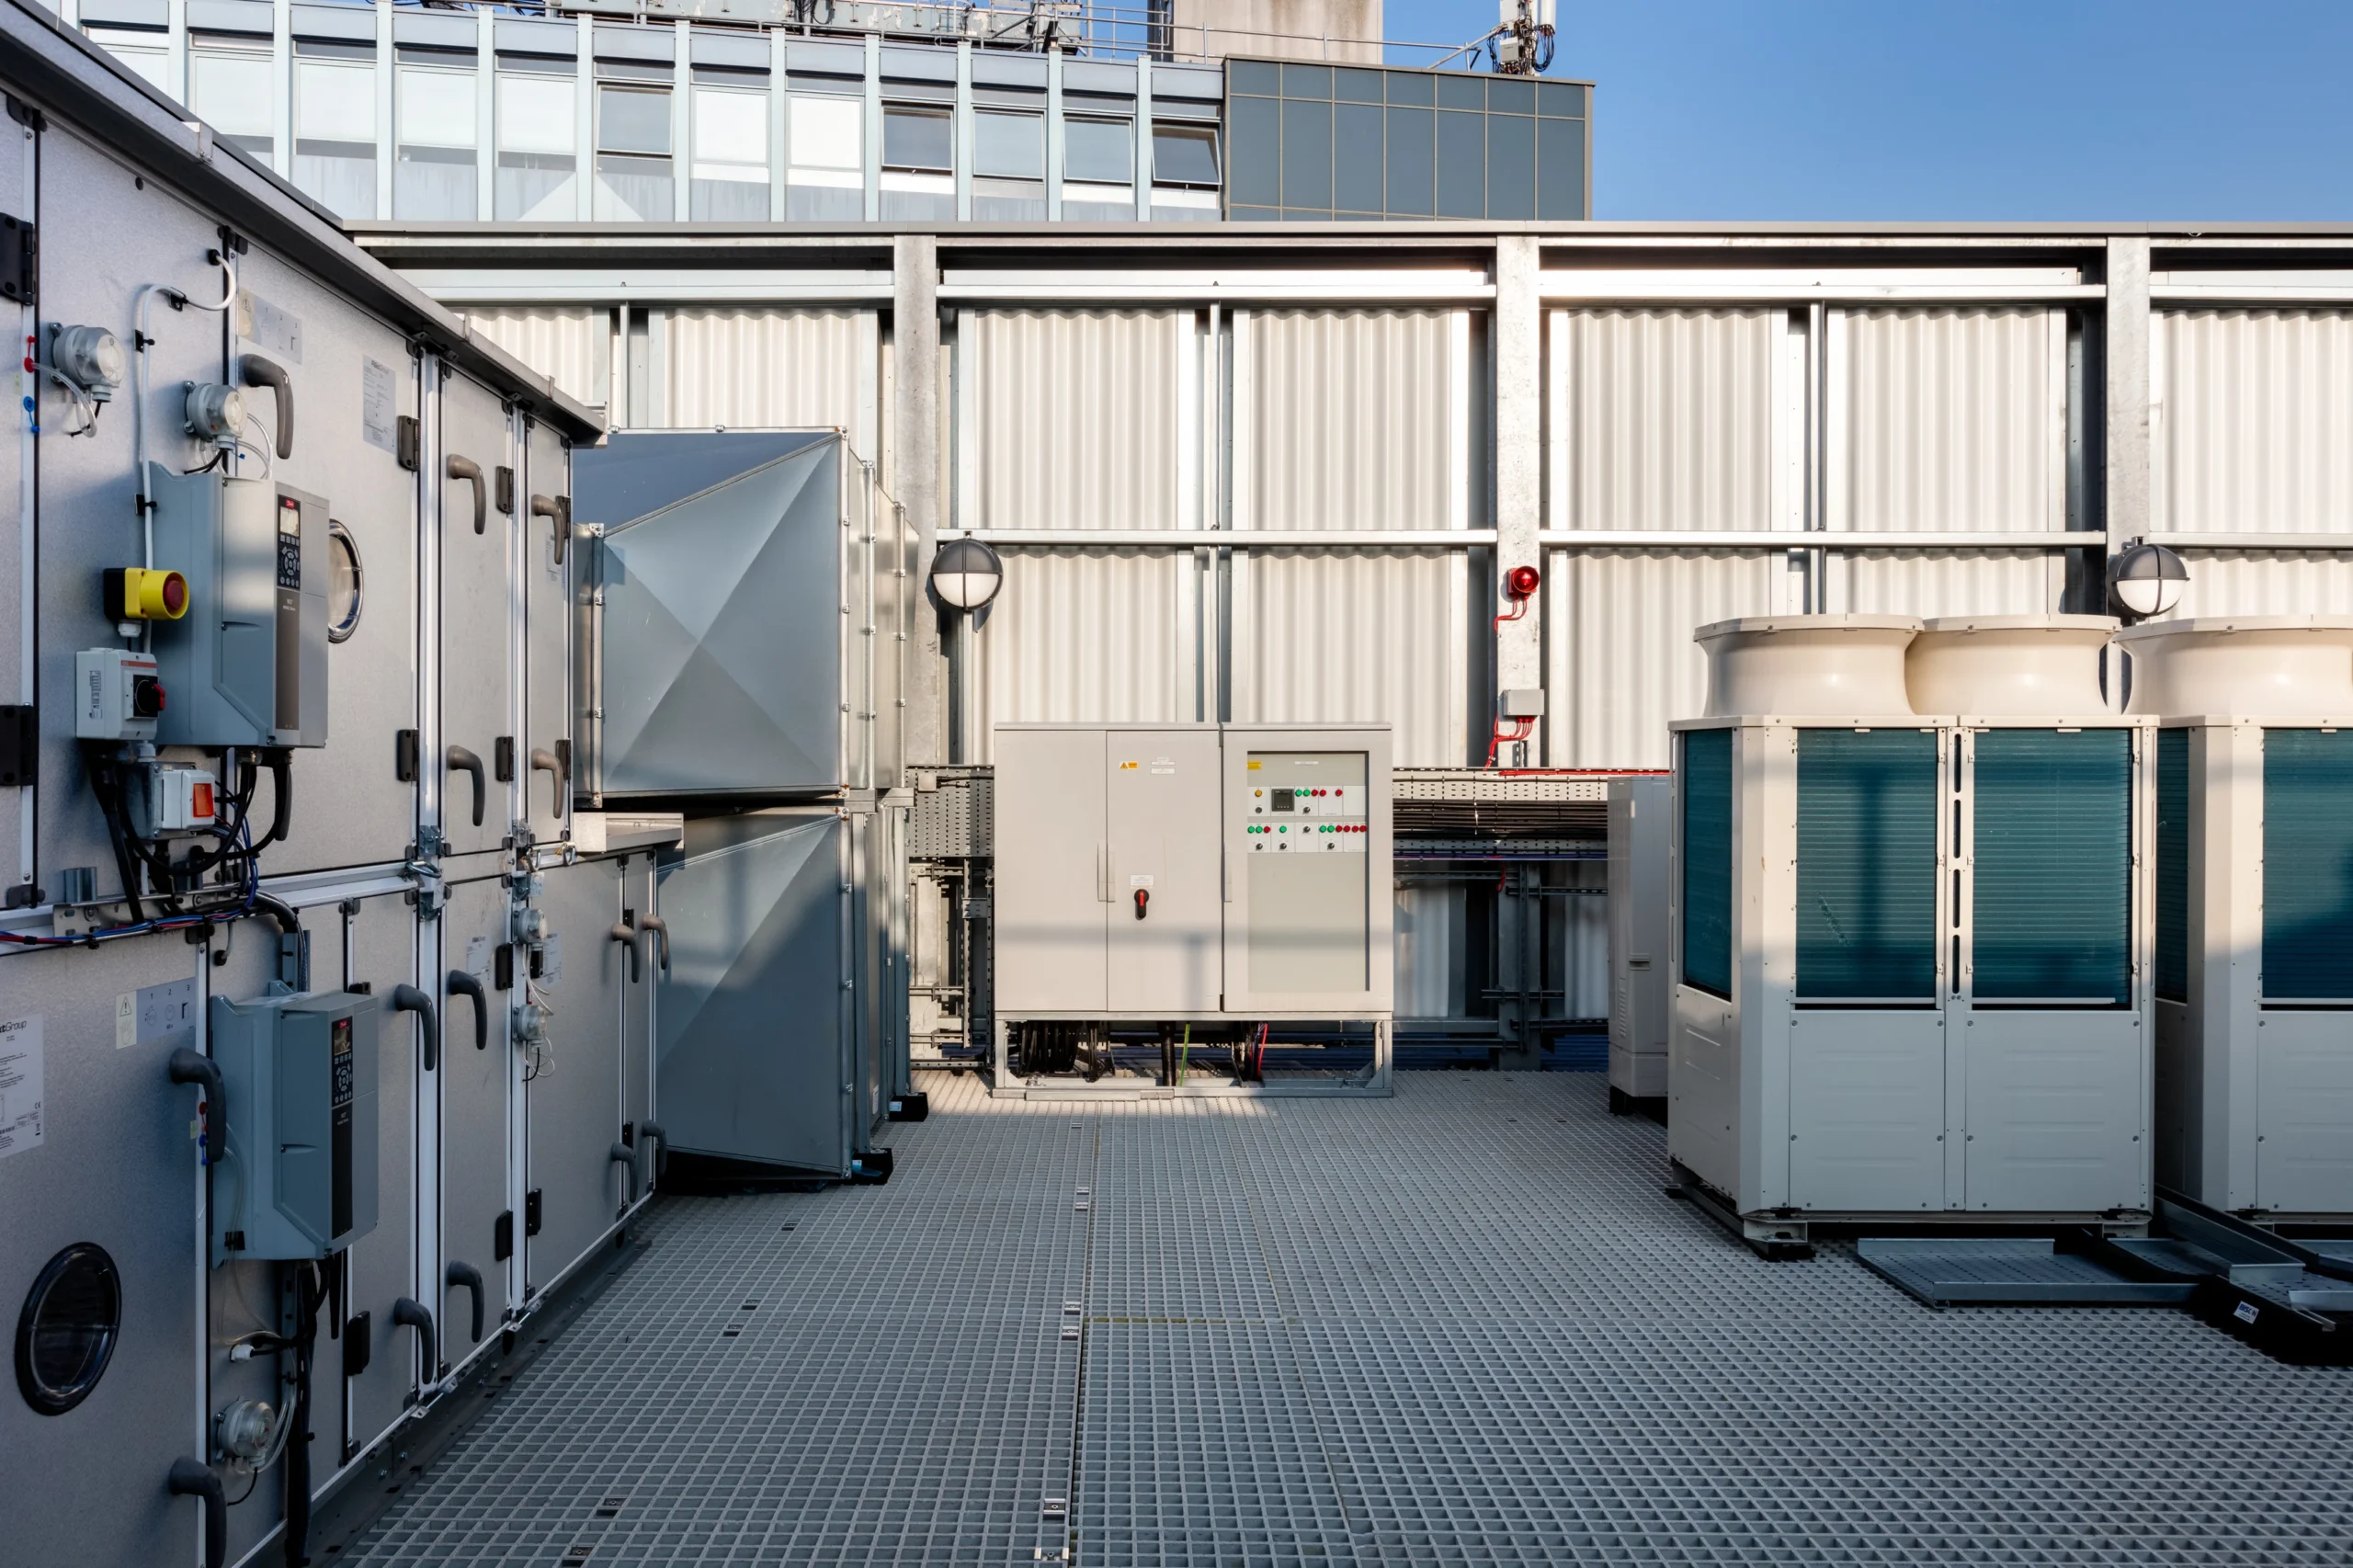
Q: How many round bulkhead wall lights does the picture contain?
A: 2